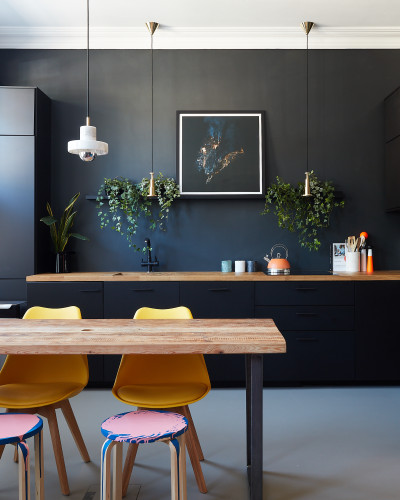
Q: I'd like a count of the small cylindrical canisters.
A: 3